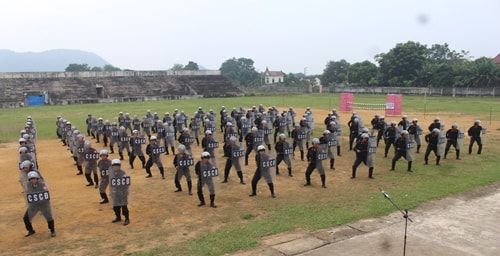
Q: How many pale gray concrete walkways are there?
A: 1